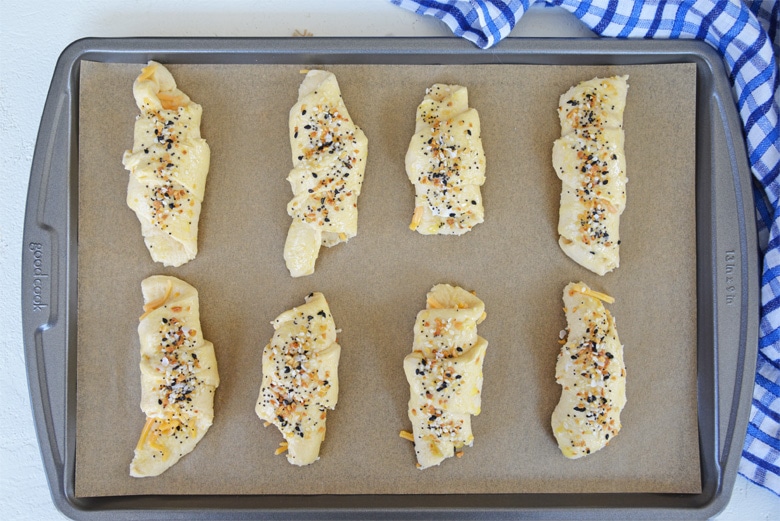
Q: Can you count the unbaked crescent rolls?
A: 8